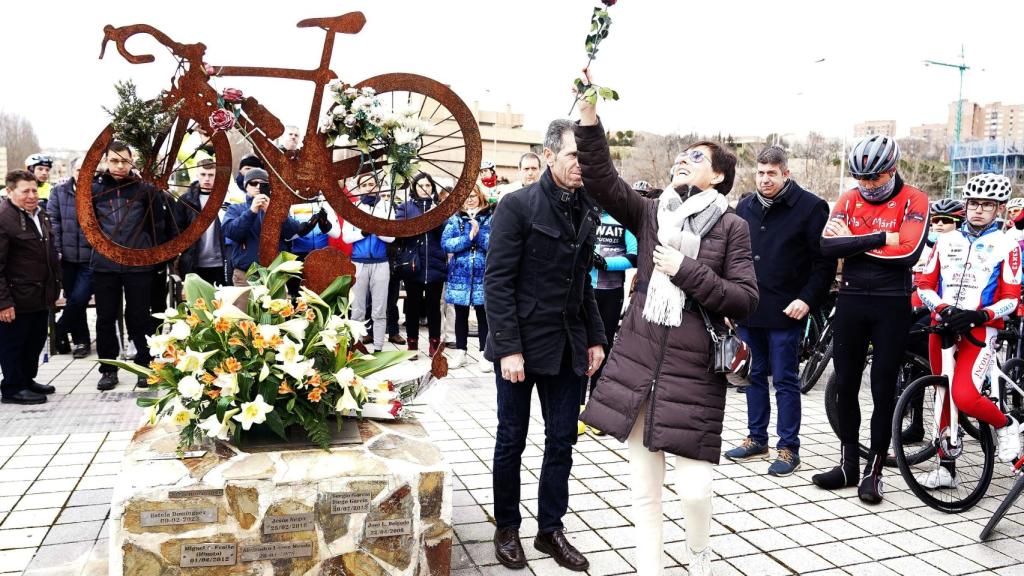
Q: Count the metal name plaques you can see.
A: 7